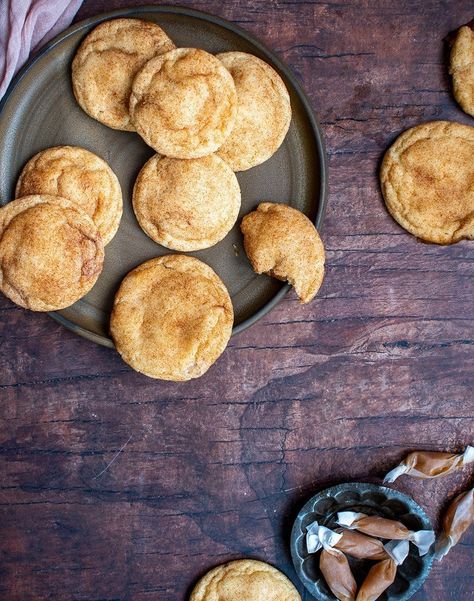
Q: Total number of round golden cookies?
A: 11